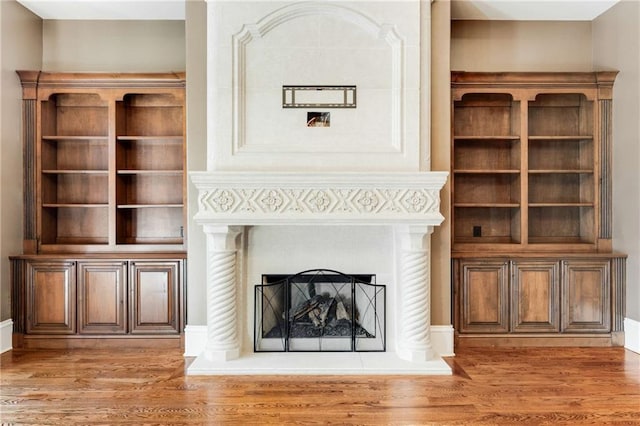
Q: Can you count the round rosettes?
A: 5